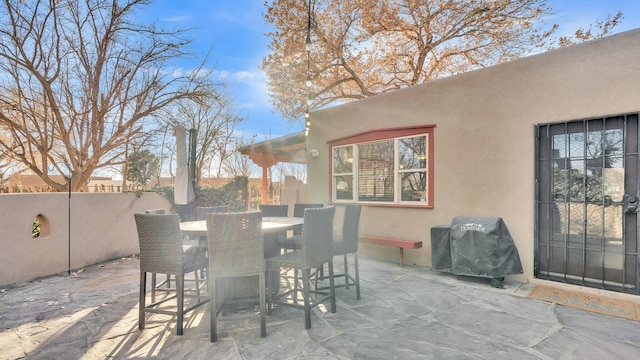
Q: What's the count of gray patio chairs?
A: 8